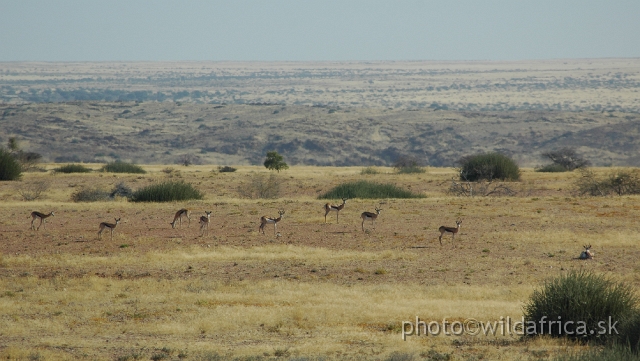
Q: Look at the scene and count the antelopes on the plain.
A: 9